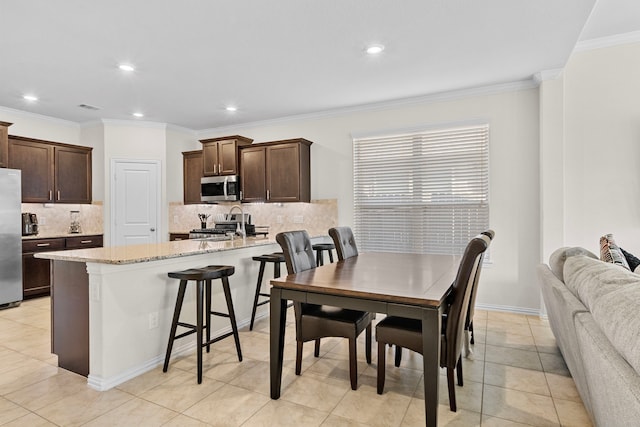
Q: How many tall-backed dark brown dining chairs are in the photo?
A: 4